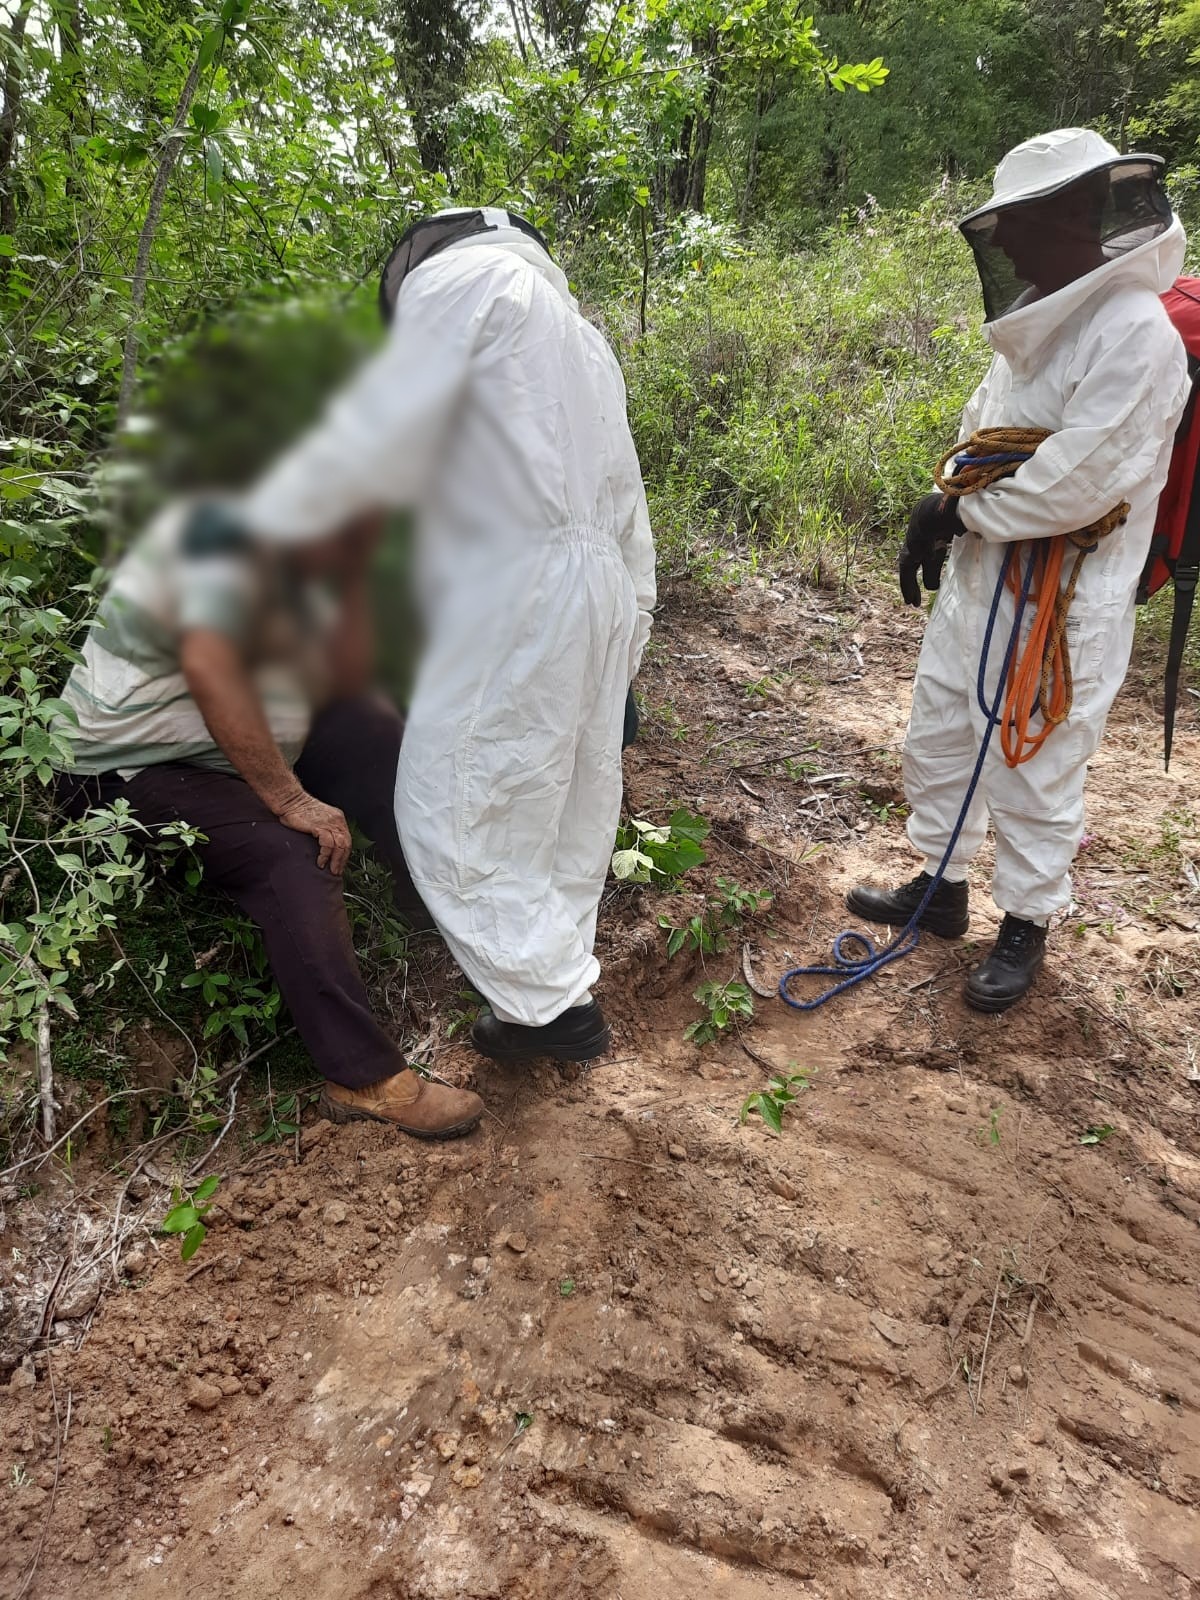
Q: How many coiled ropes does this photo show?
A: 3